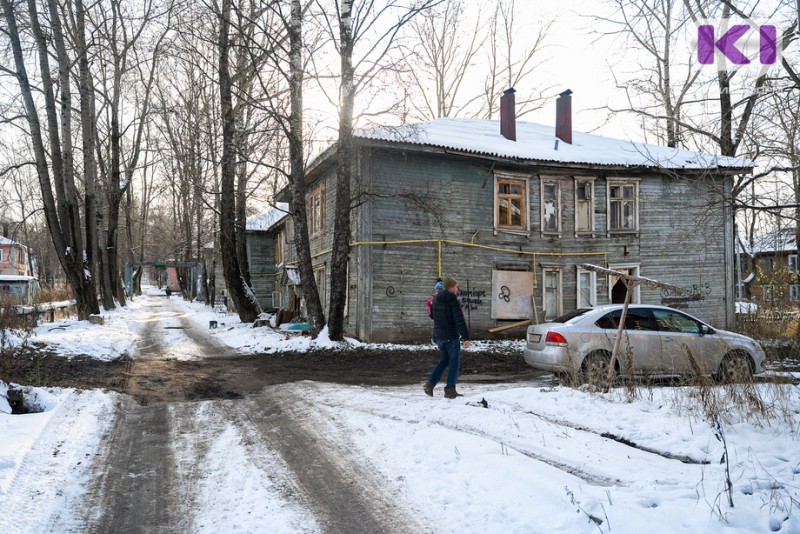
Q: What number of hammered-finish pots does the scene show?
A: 0